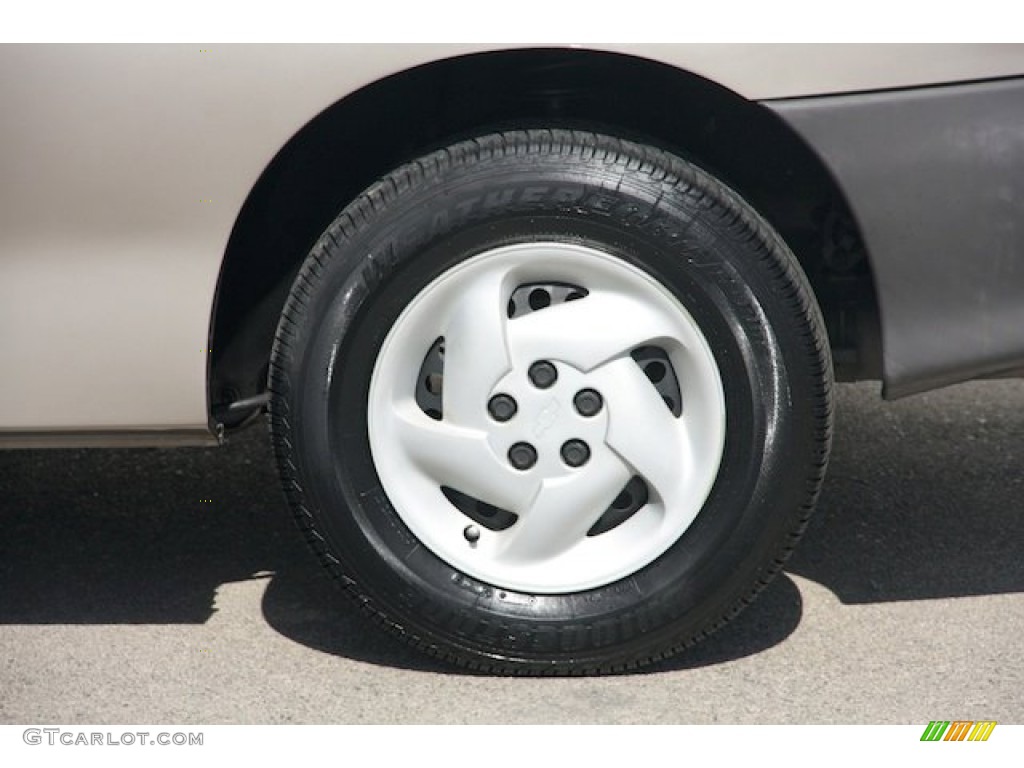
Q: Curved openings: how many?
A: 5